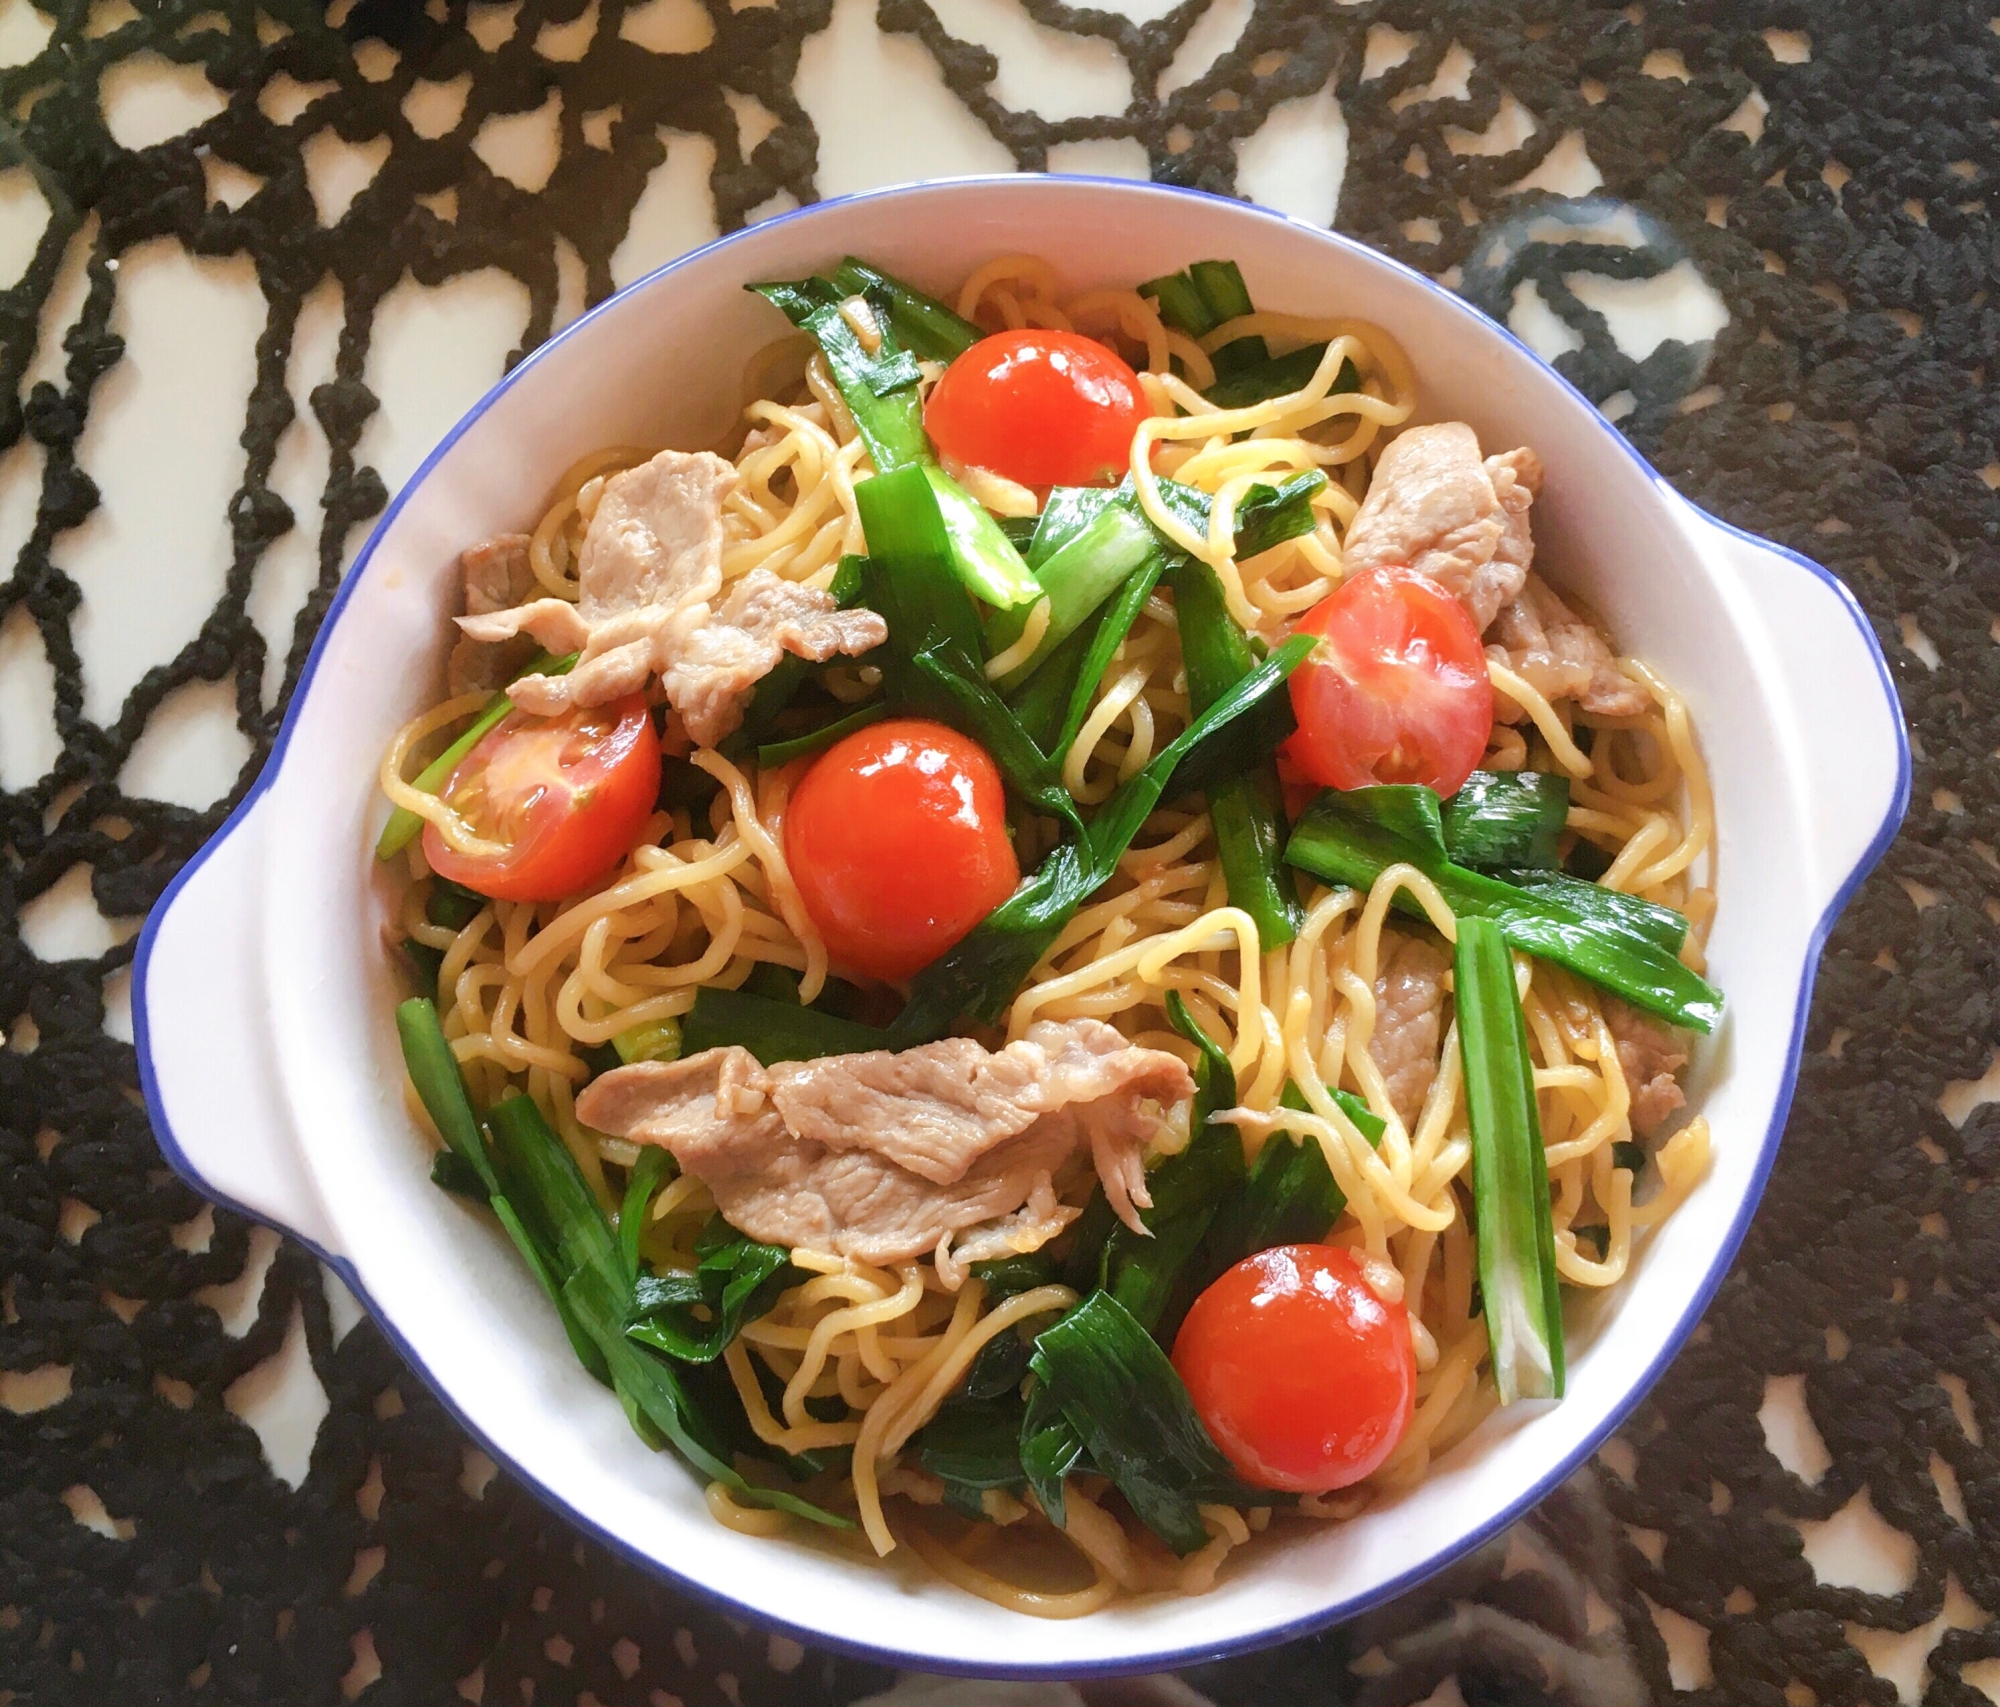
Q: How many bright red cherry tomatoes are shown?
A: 5